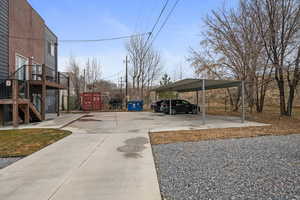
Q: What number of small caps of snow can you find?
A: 0